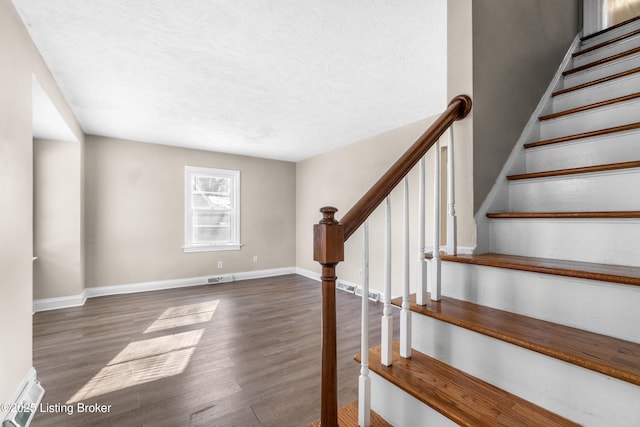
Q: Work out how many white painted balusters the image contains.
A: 6